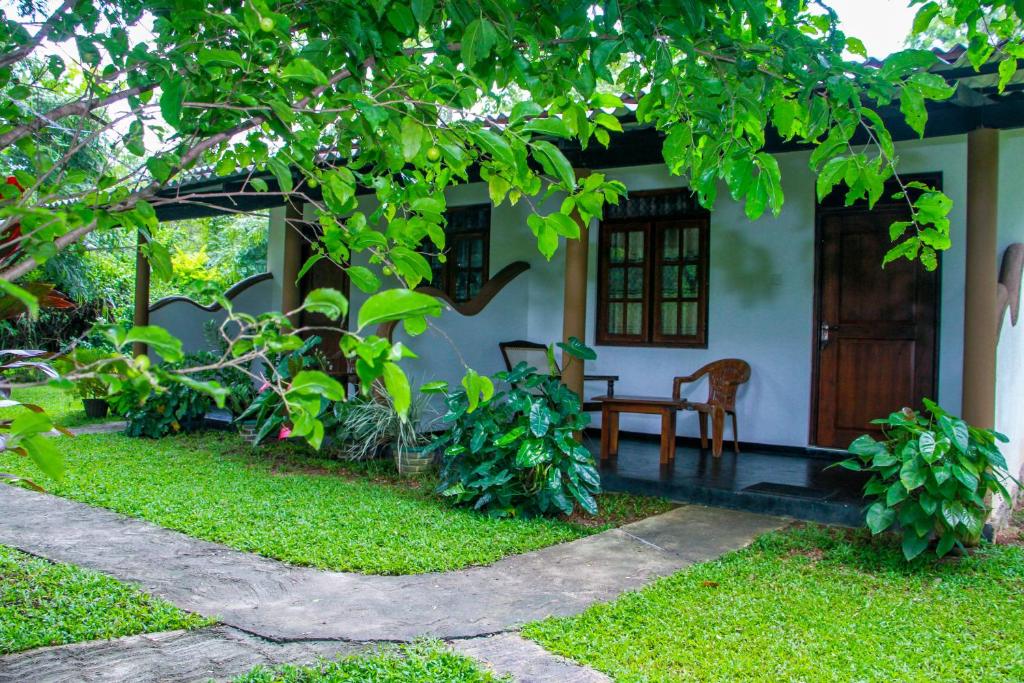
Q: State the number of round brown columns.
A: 4